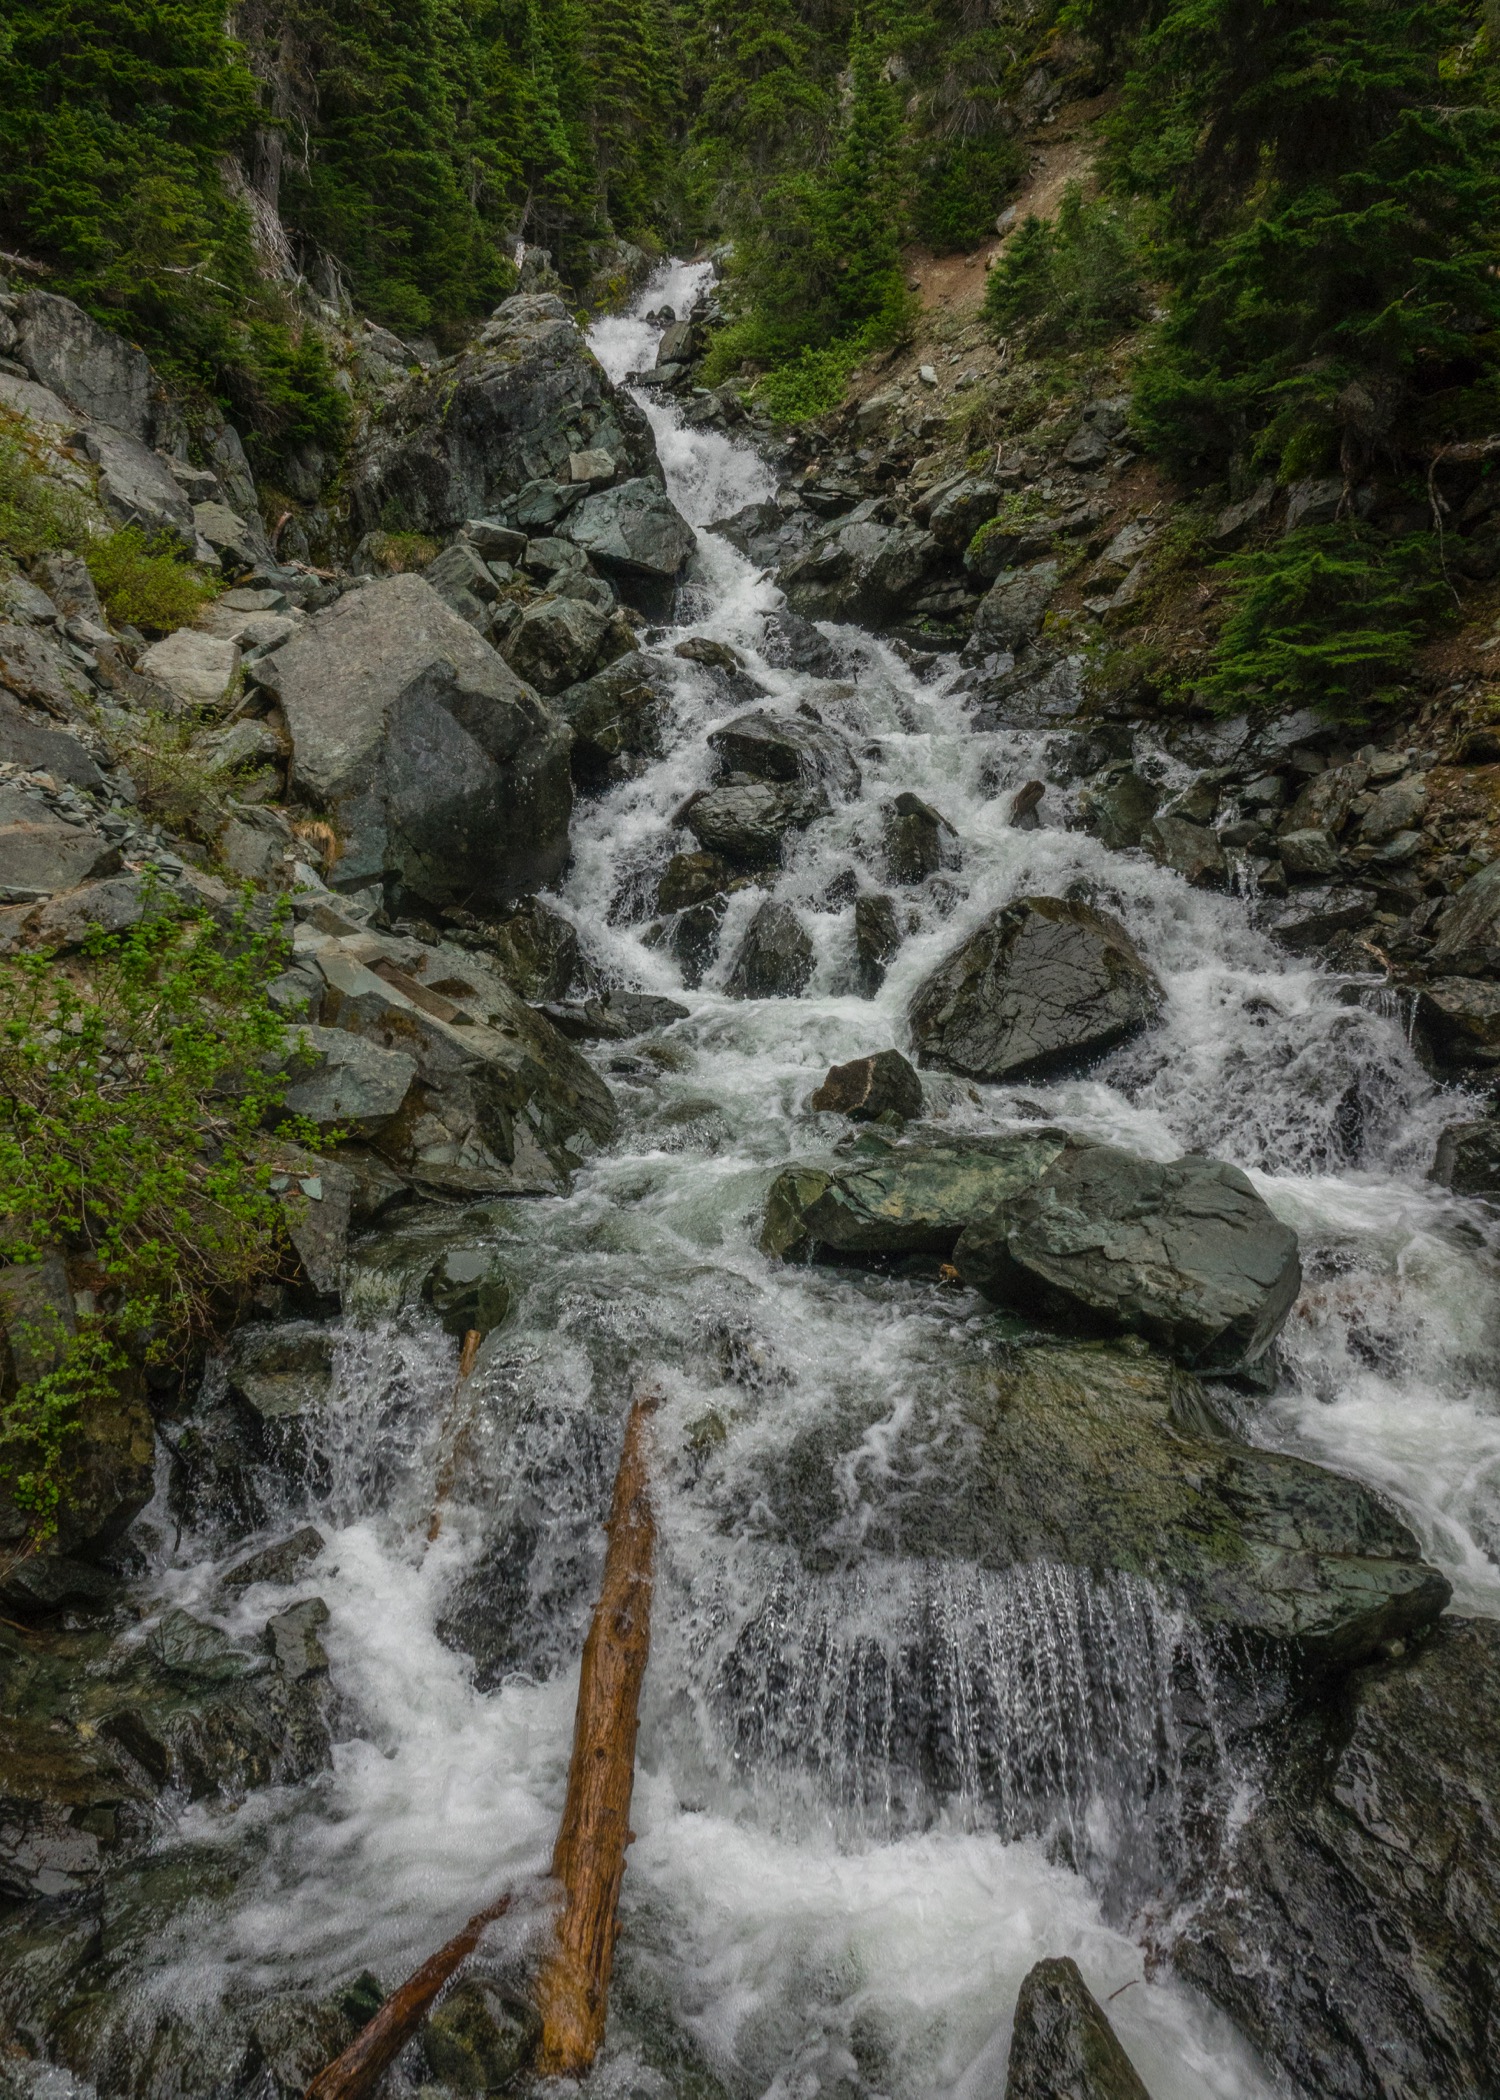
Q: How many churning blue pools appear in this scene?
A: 0